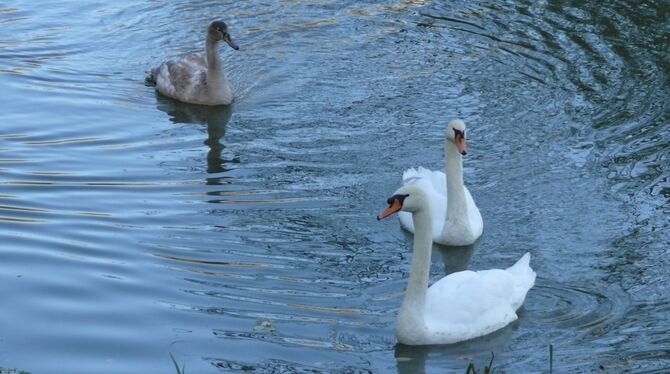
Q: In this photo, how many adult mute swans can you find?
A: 2